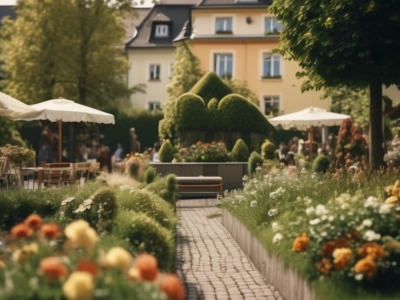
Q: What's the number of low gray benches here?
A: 1